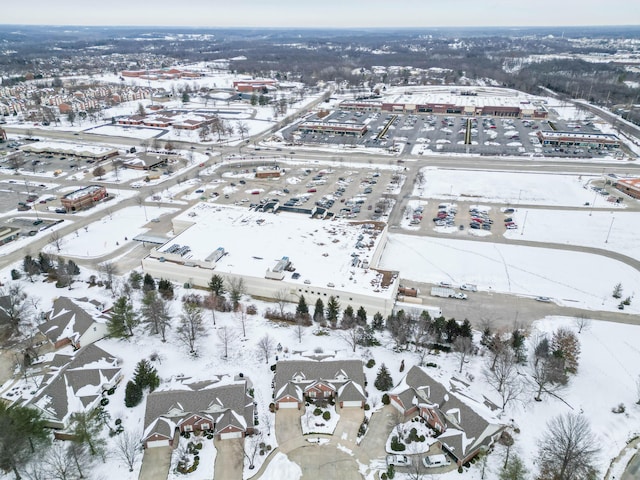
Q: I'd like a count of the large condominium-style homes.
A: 5